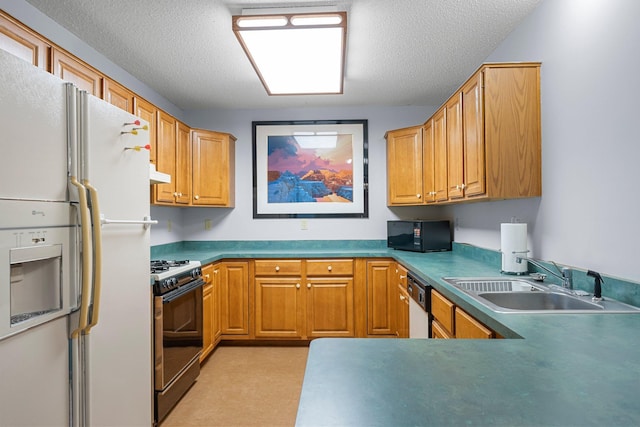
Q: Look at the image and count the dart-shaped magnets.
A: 5